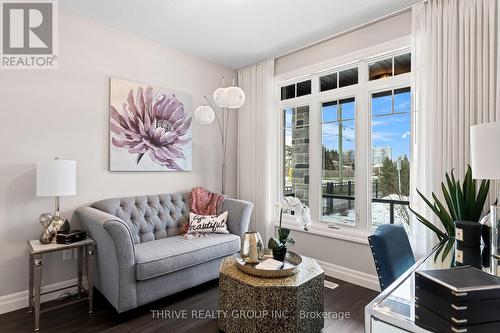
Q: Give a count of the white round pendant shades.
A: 3